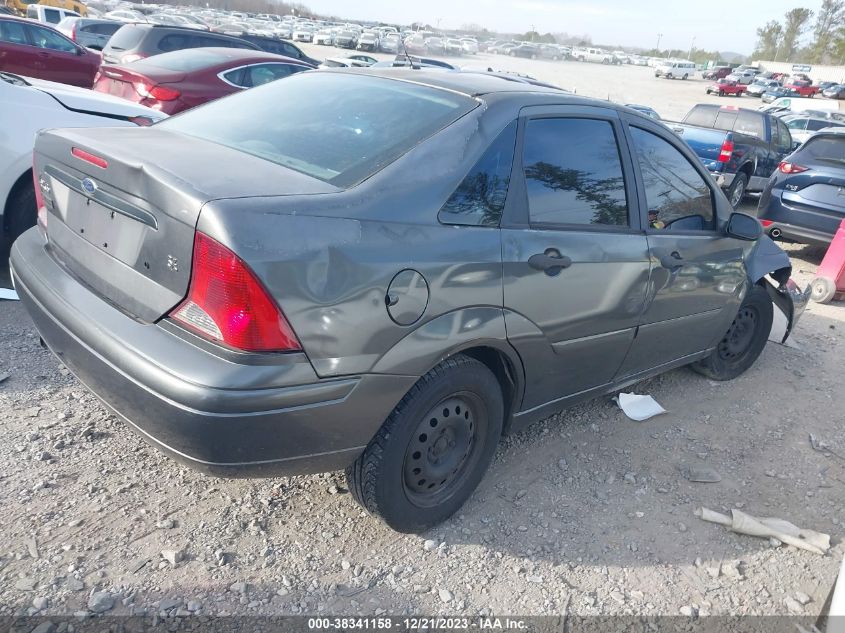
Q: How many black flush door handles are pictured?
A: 2